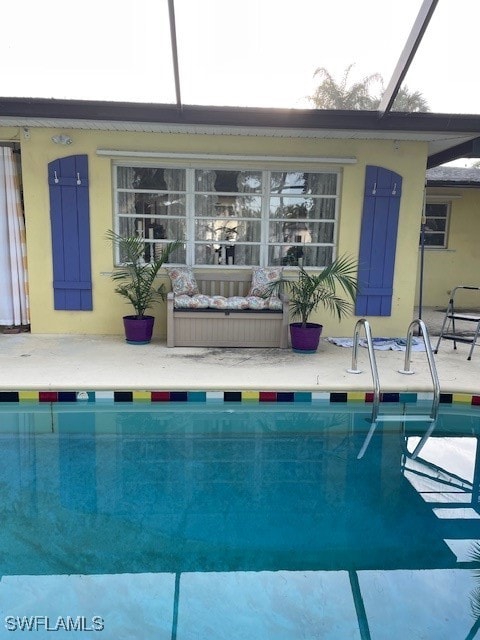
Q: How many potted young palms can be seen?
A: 2